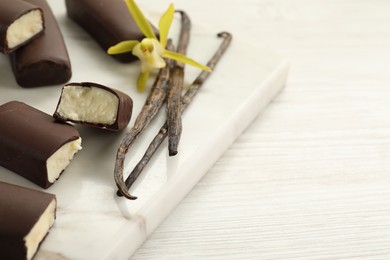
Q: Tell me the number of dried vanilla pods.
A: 3